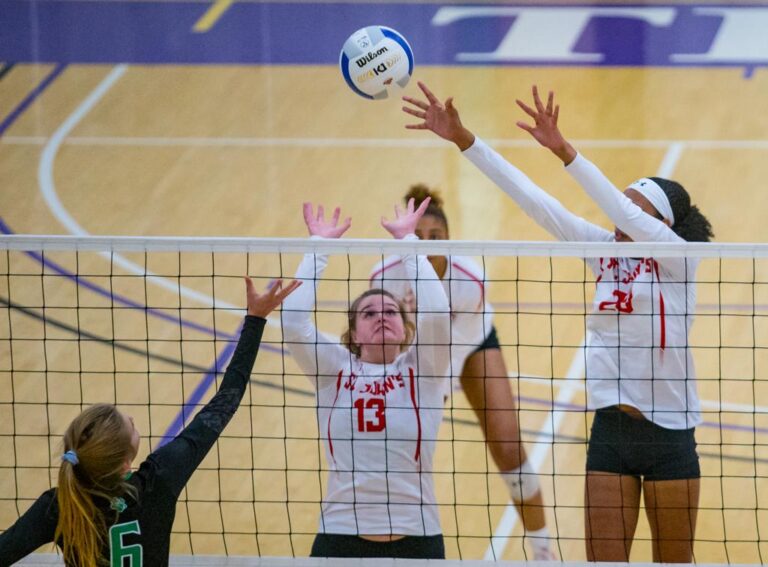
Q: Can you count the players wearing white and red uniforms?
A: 3